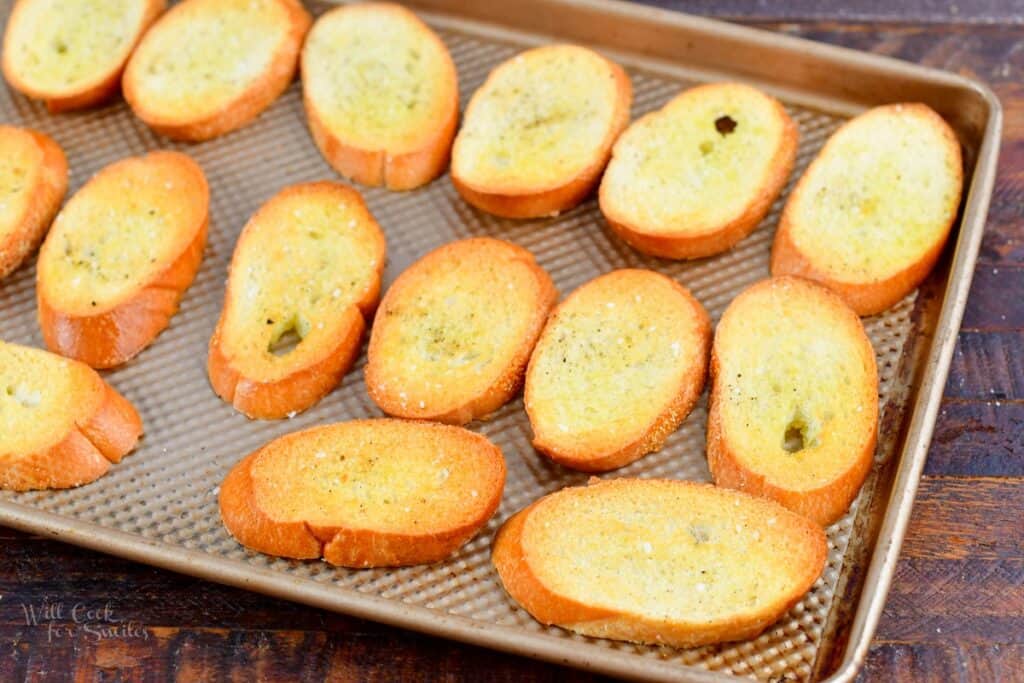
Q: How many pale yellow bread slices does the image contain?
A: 15